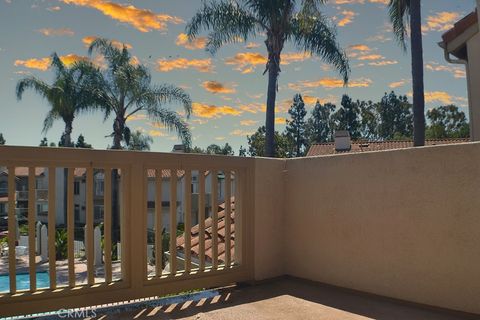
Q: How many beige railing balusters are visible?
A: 12